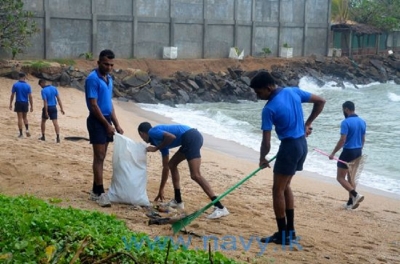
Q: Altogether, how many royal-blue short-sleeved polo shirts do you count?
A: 6